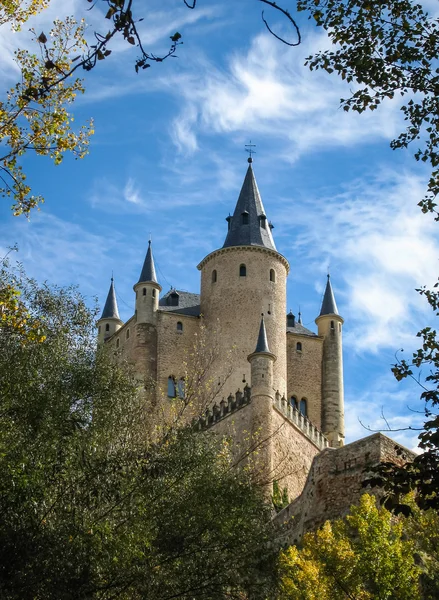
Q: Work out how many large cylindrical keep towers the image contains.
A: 1